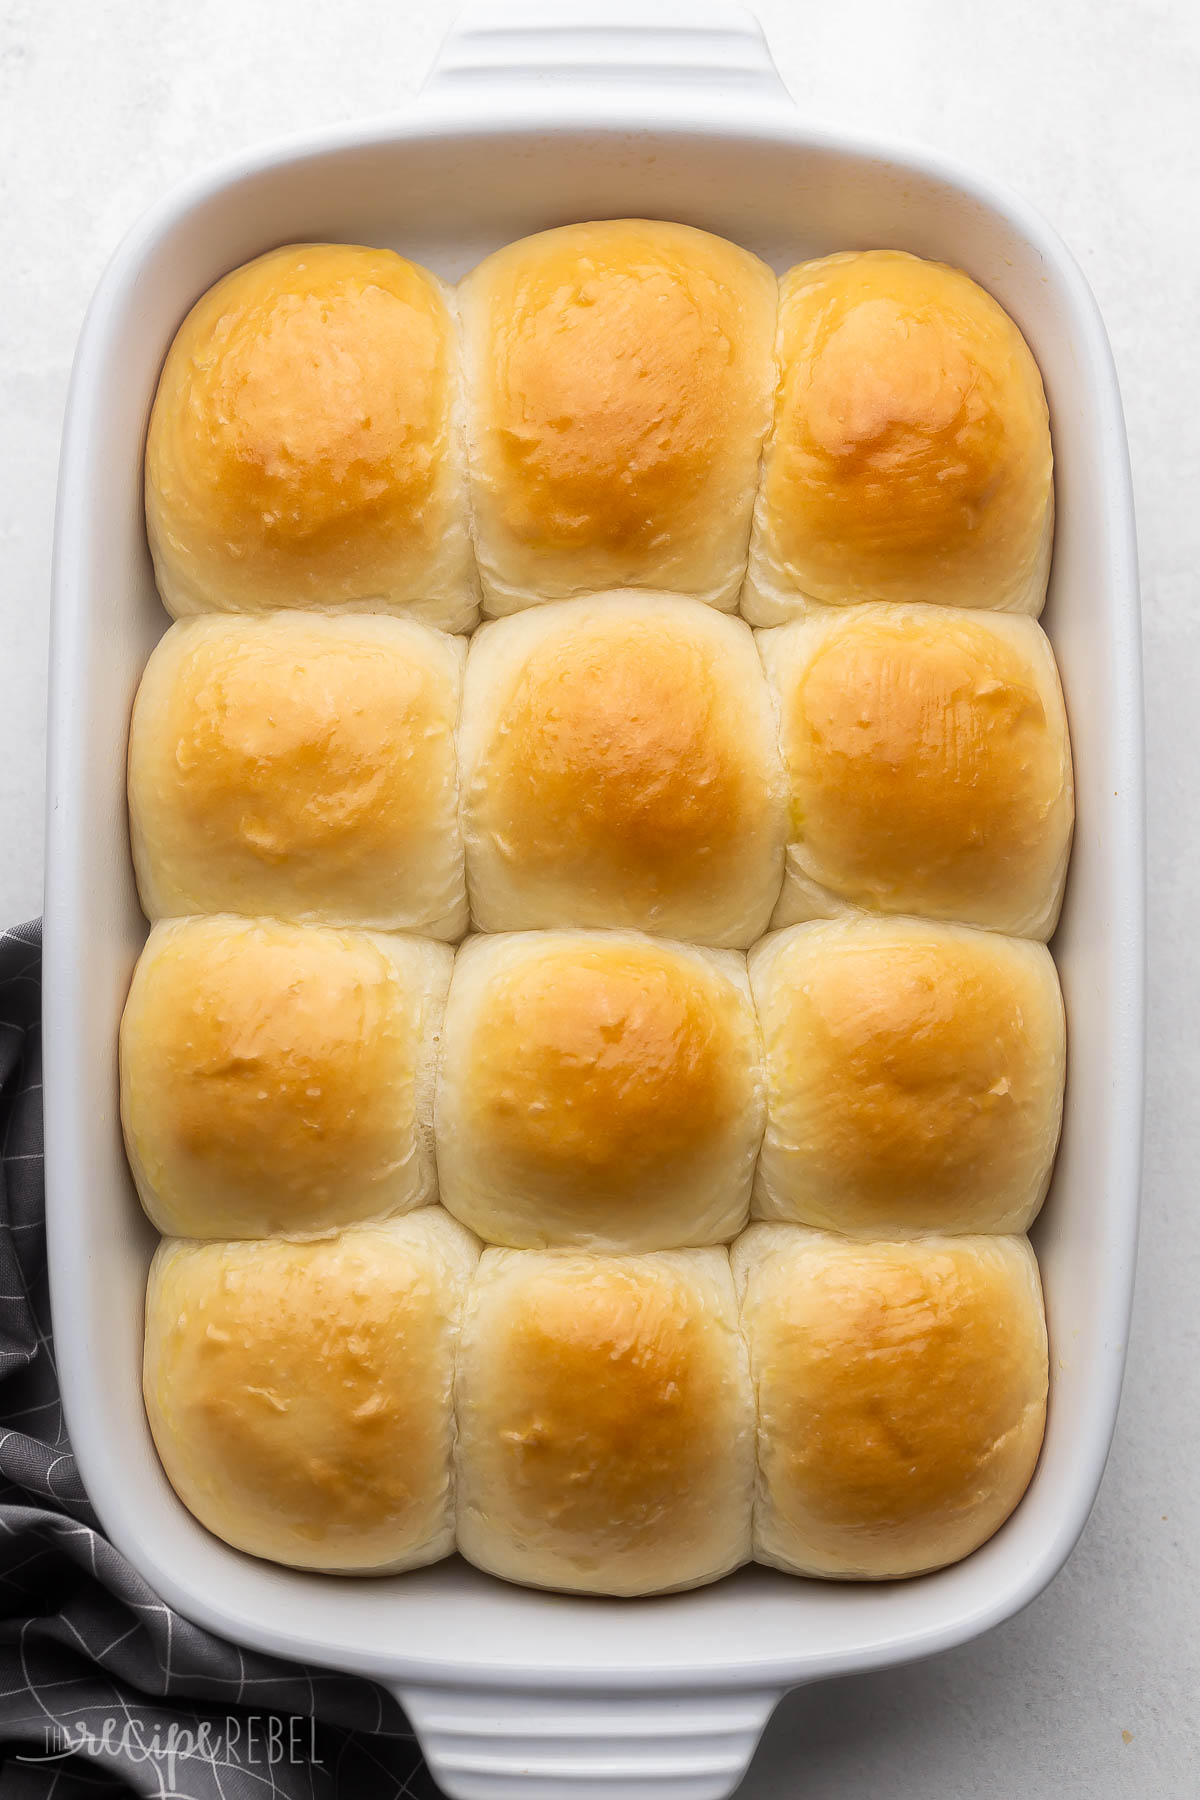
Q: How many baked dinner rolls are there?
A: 12